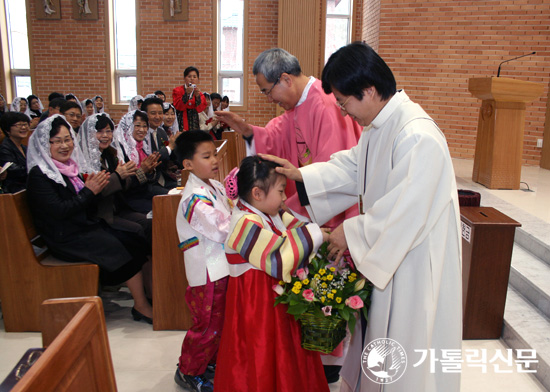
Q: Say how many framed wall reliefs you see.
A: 3